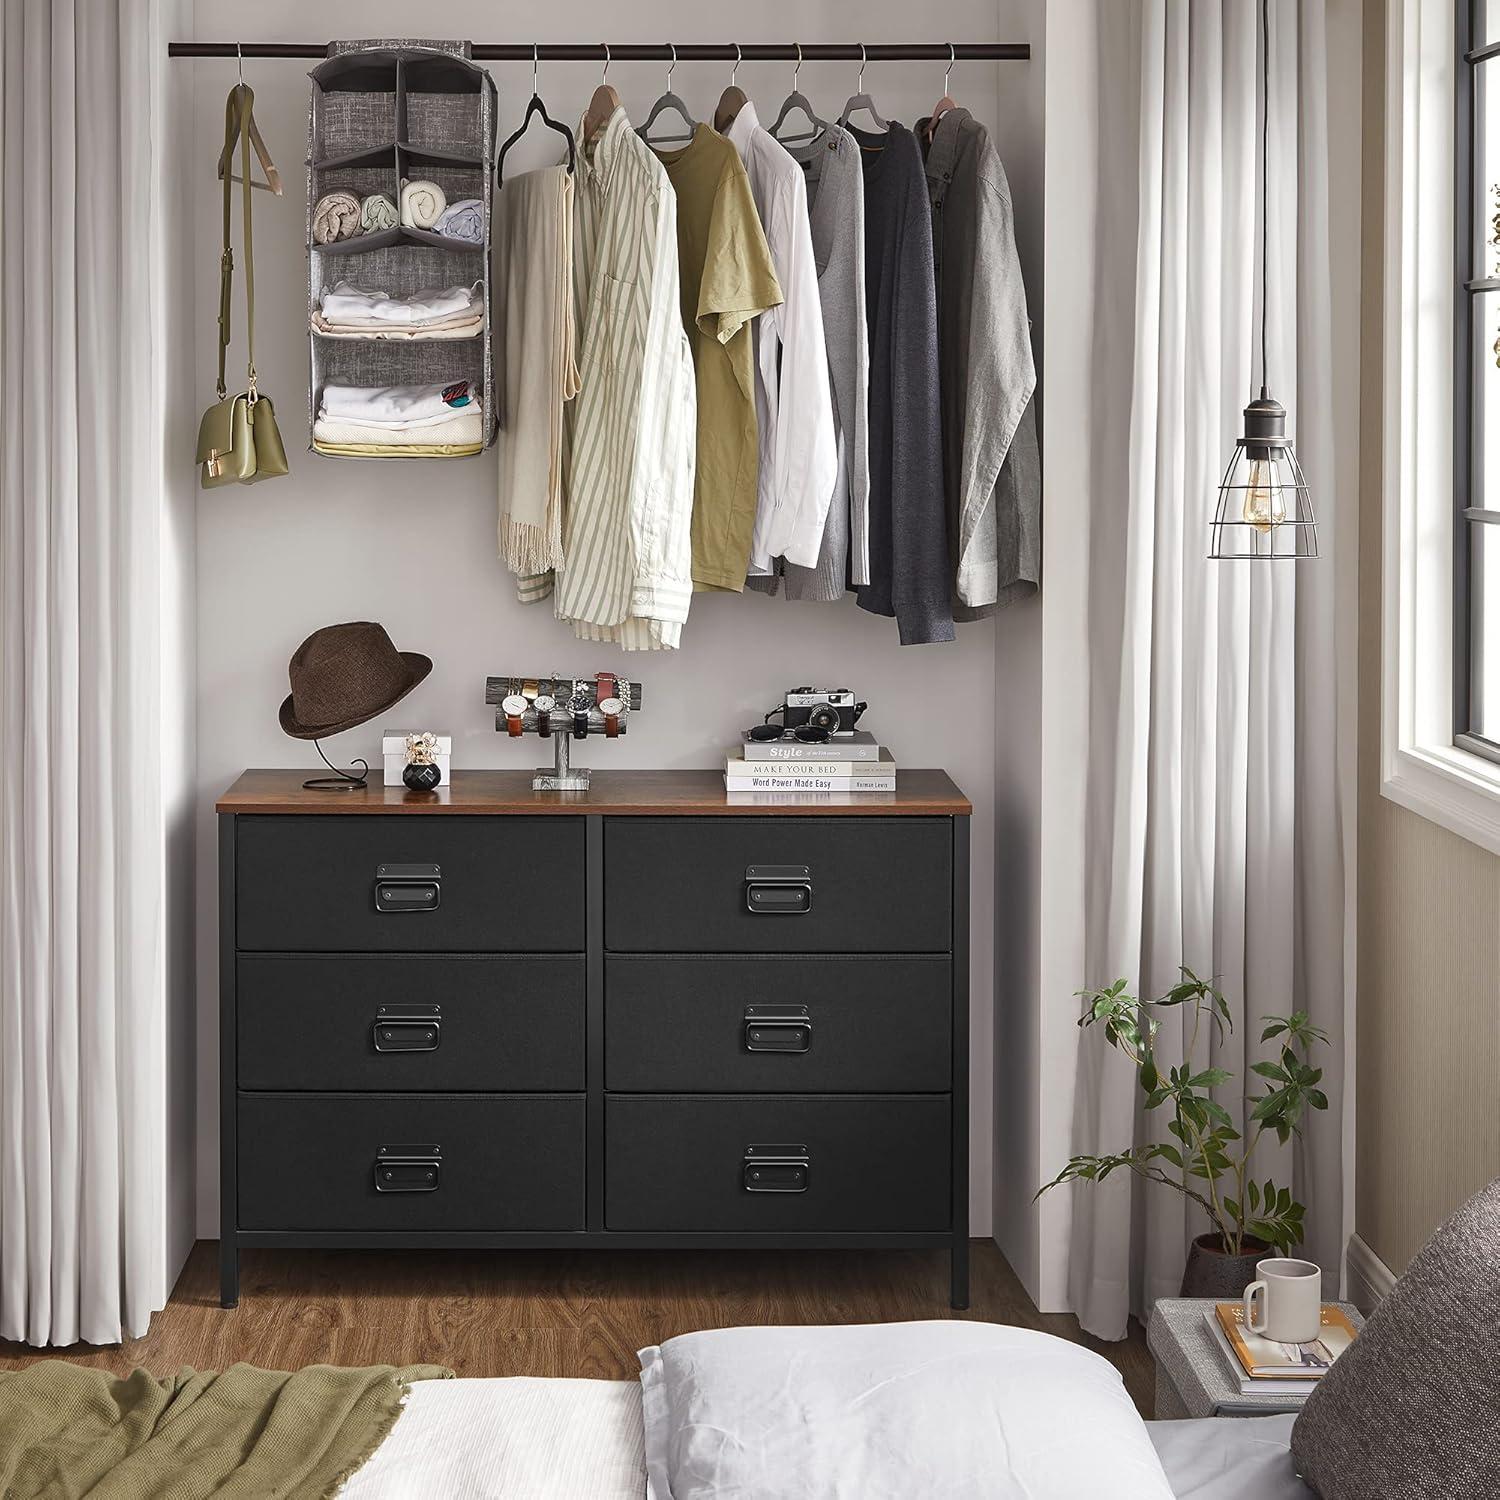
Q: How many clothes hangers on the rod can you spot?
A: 8